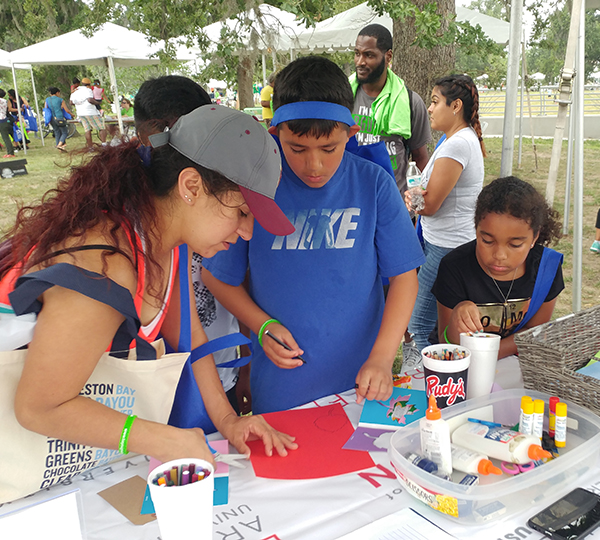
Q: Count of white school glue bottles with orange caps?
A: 3